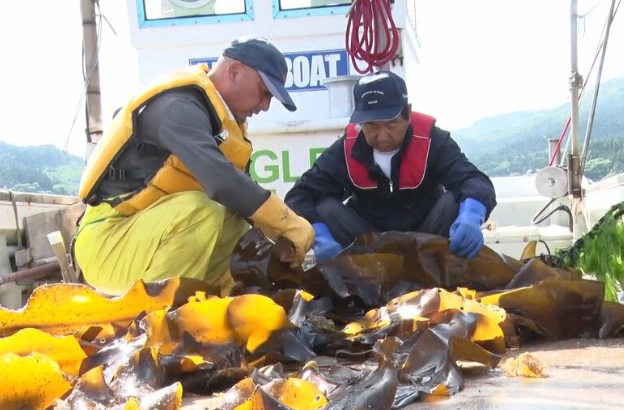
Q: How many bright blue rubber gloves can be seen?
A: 2